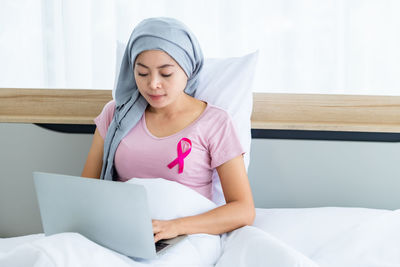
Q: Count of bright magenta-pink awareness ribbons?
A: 1